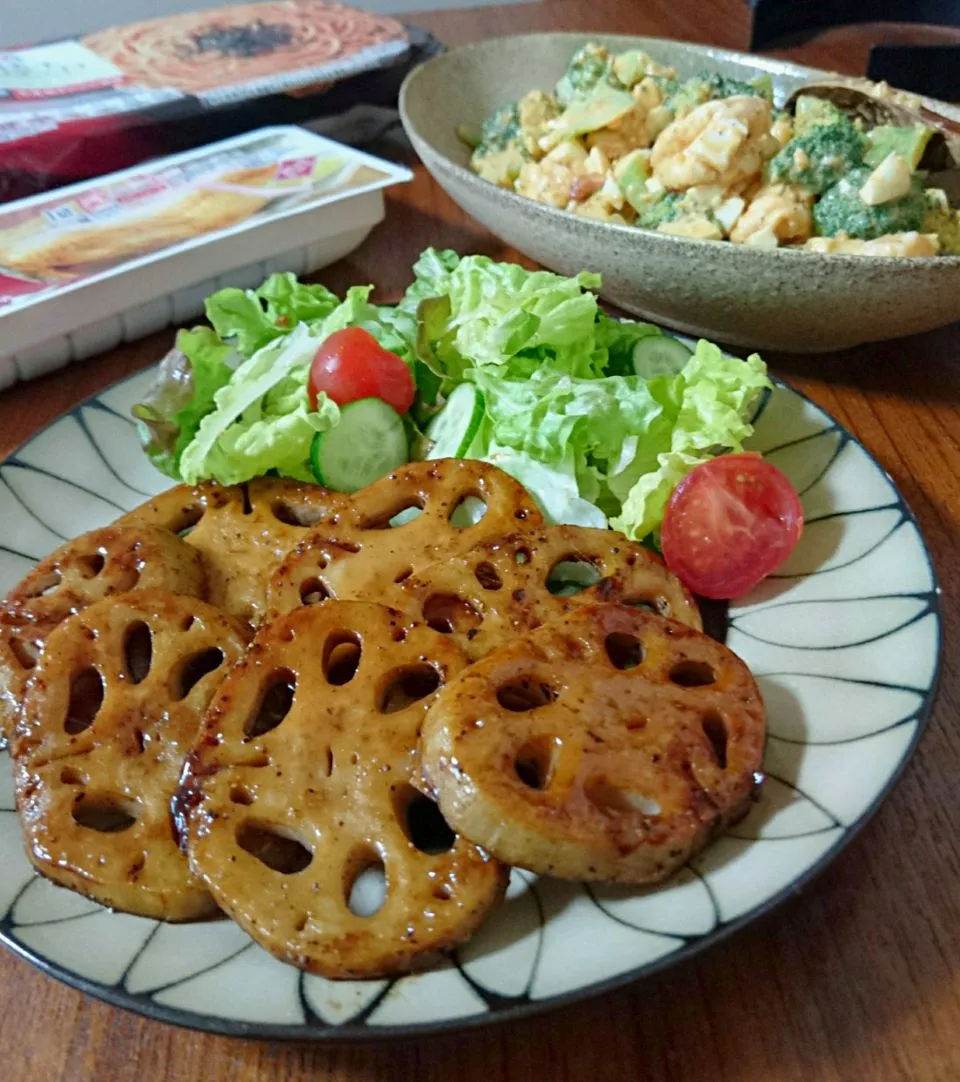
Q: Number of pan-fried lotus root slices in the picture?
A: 7